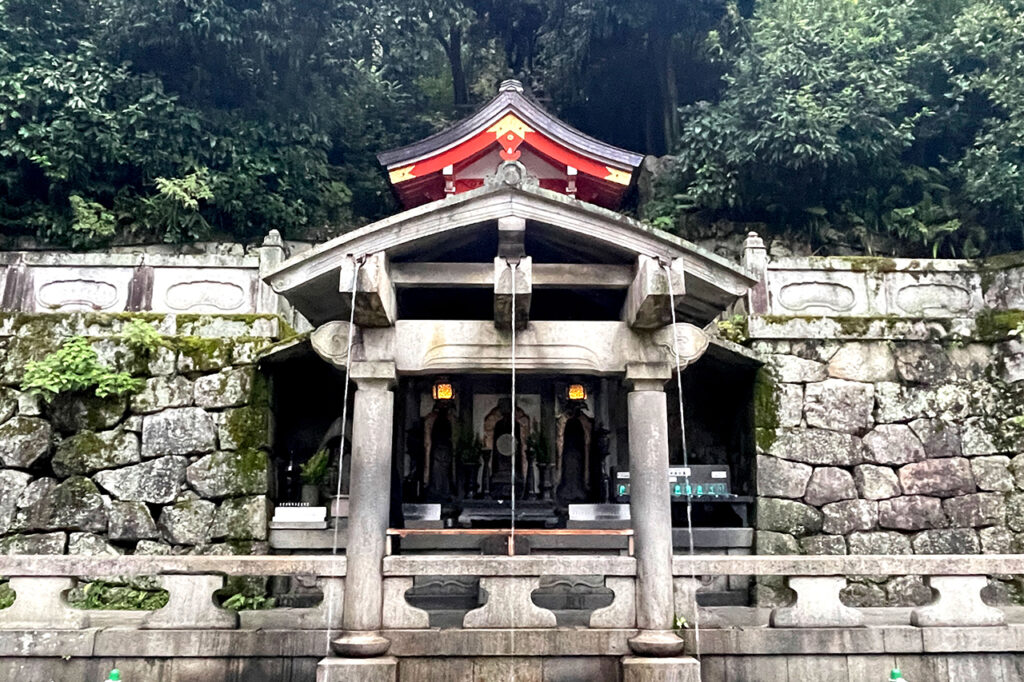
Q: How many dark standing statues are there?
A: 2